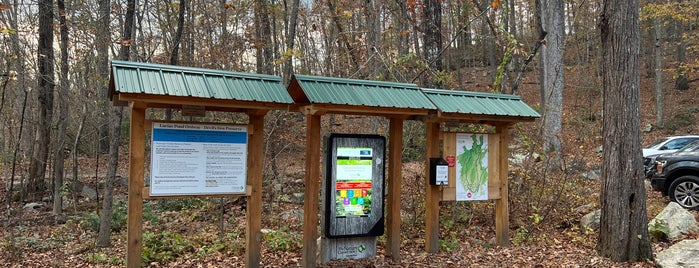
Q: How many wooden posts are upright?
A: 6